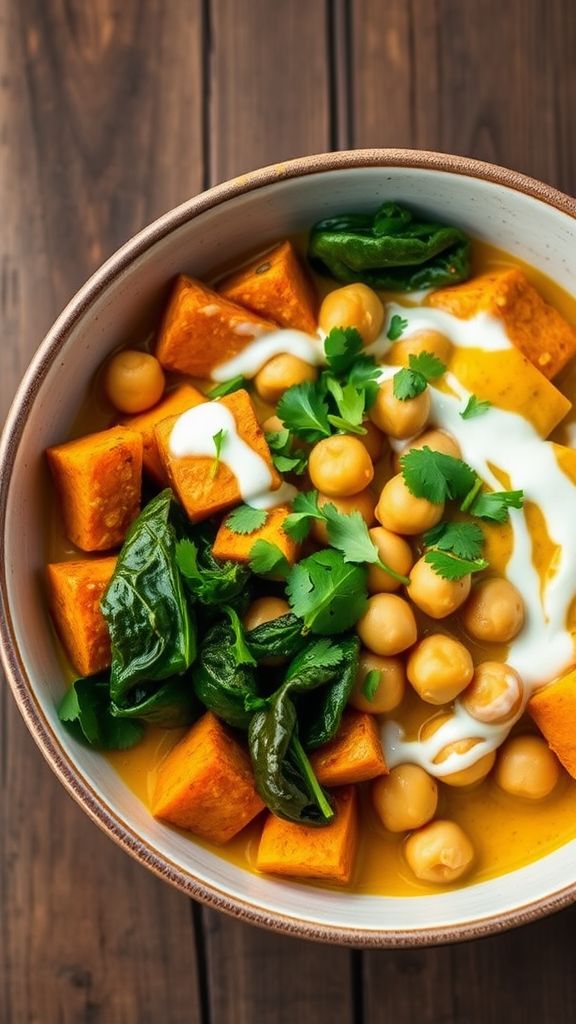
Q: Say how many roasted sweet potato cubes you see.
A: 13